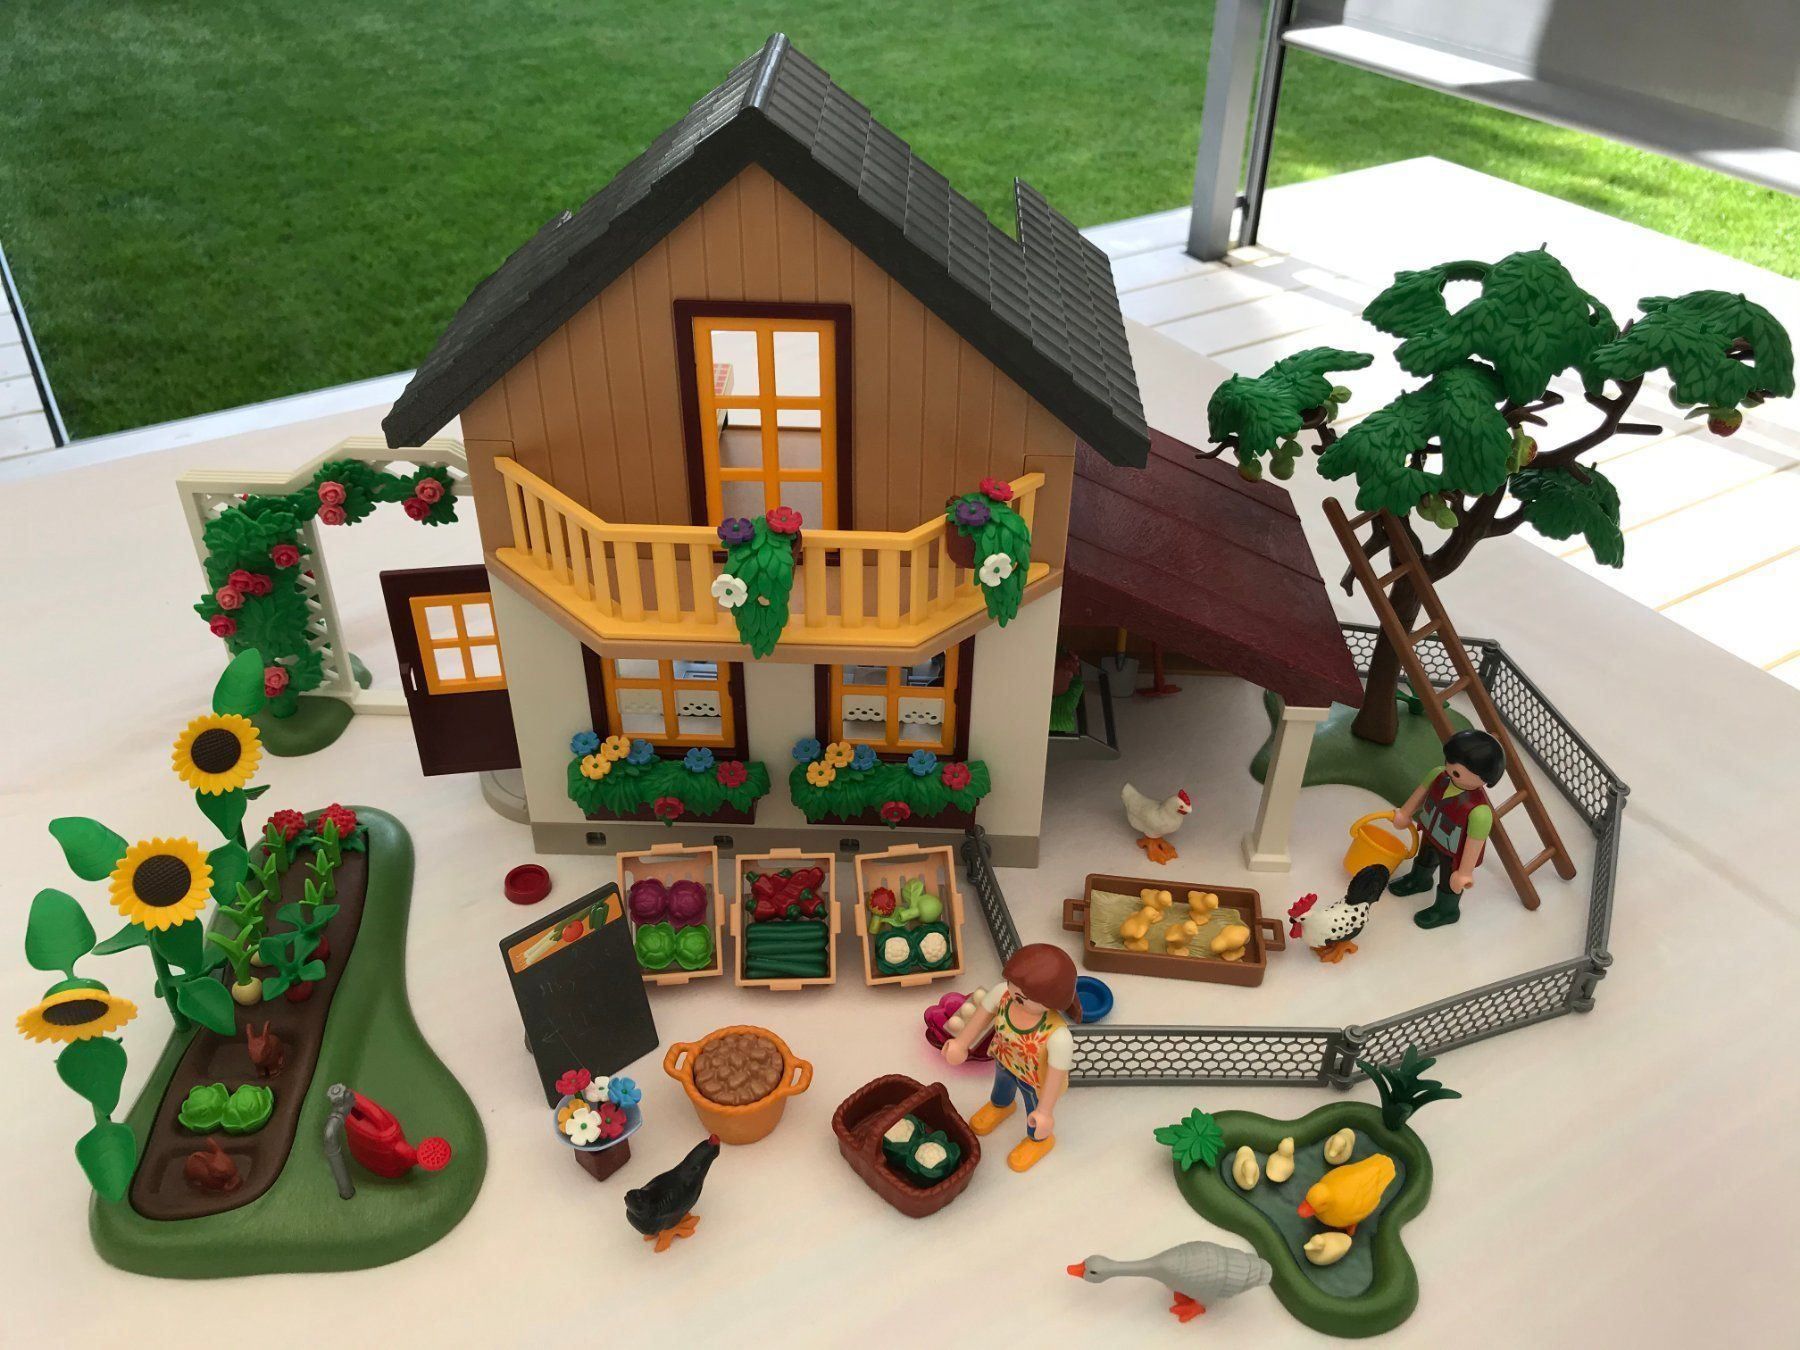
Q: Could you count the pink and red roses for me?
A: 11